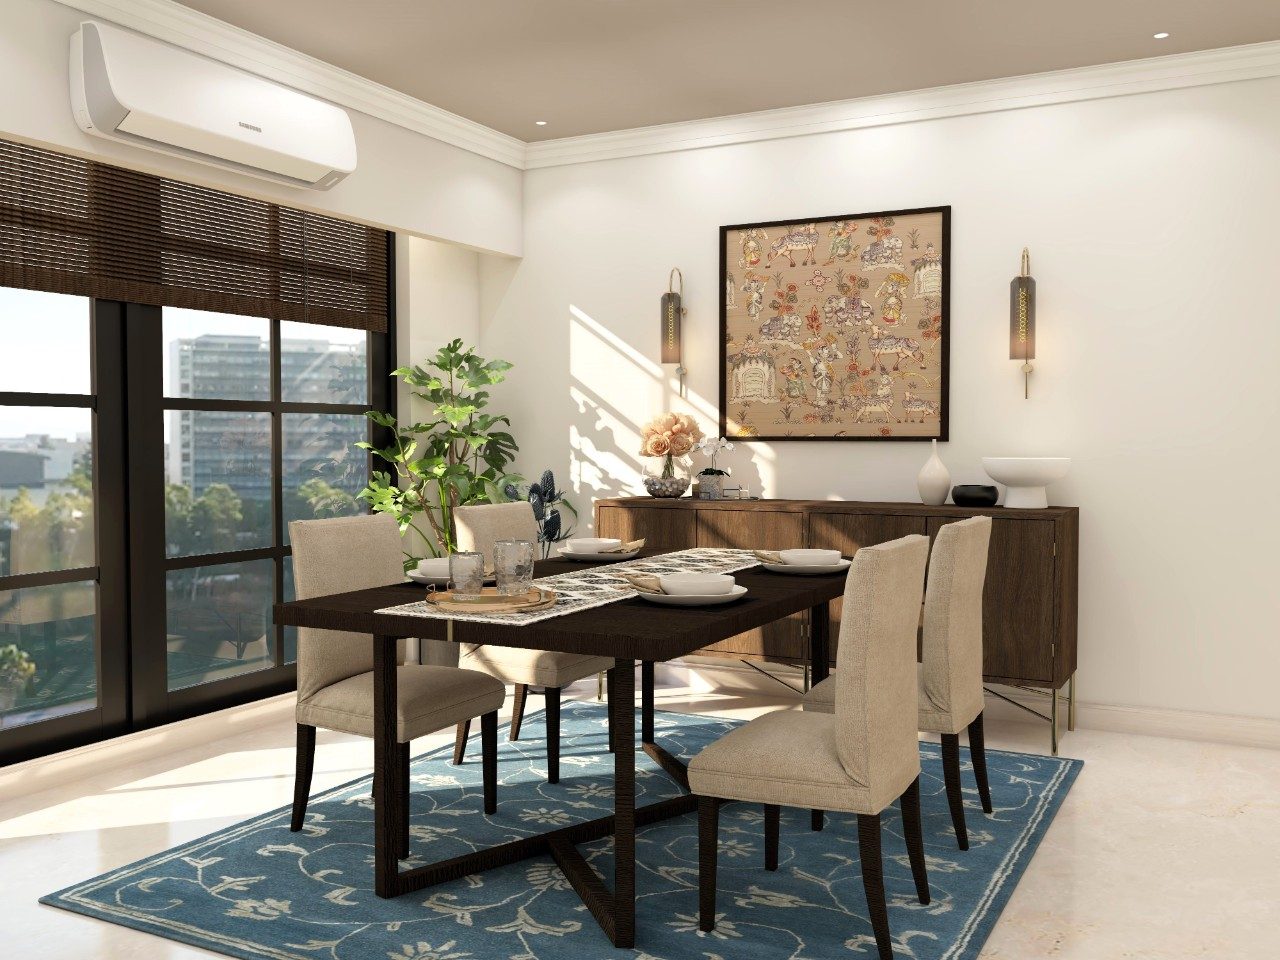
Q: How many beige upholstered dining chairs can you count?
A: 4